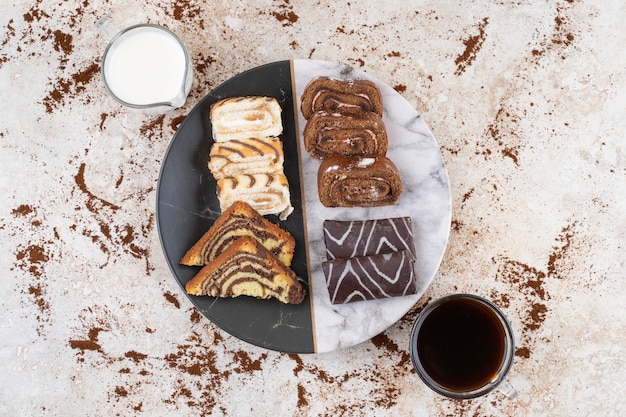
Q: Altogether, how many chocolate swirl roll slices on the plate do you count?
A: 3